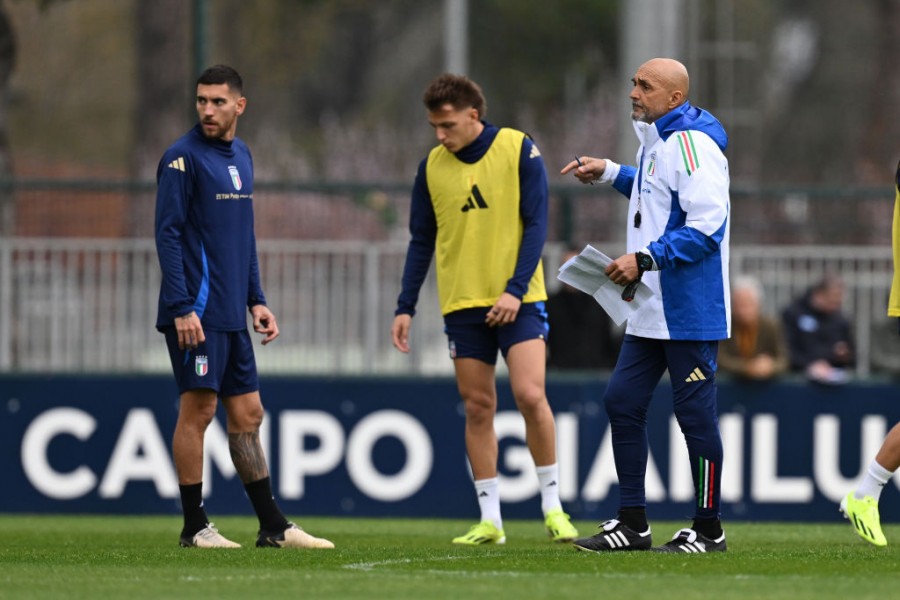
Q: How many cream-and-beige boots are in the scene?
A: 2